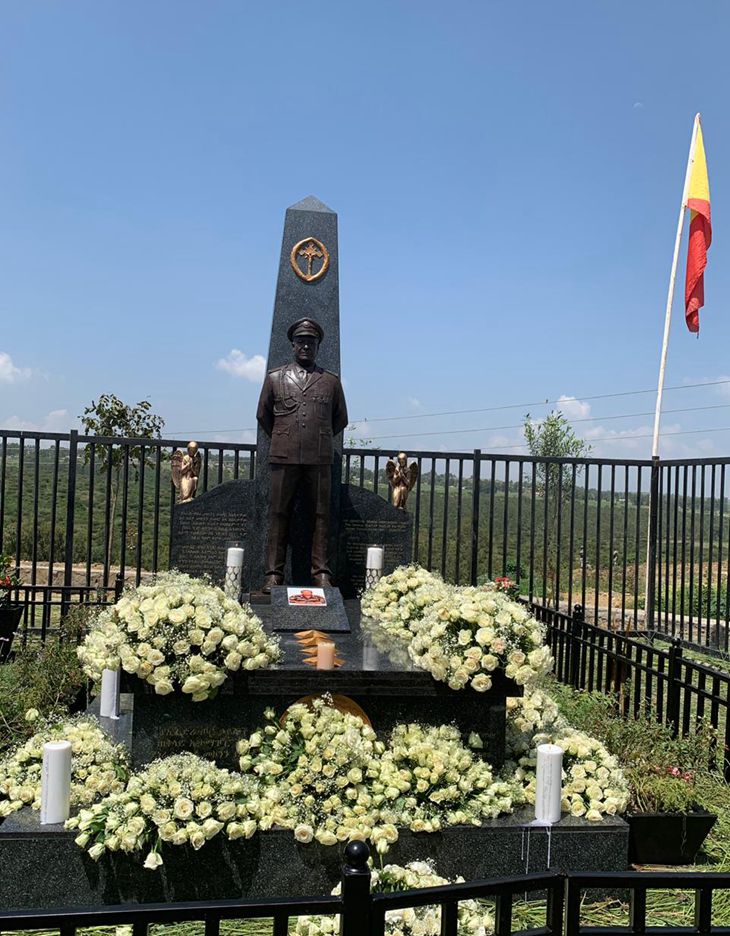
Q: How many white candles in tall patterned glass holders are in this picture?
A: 2